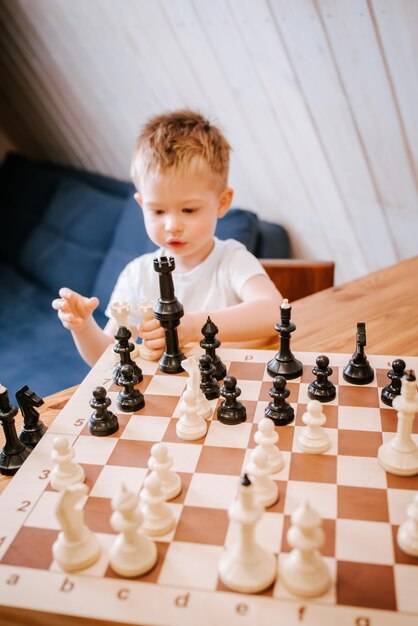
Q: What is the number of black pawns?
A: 7